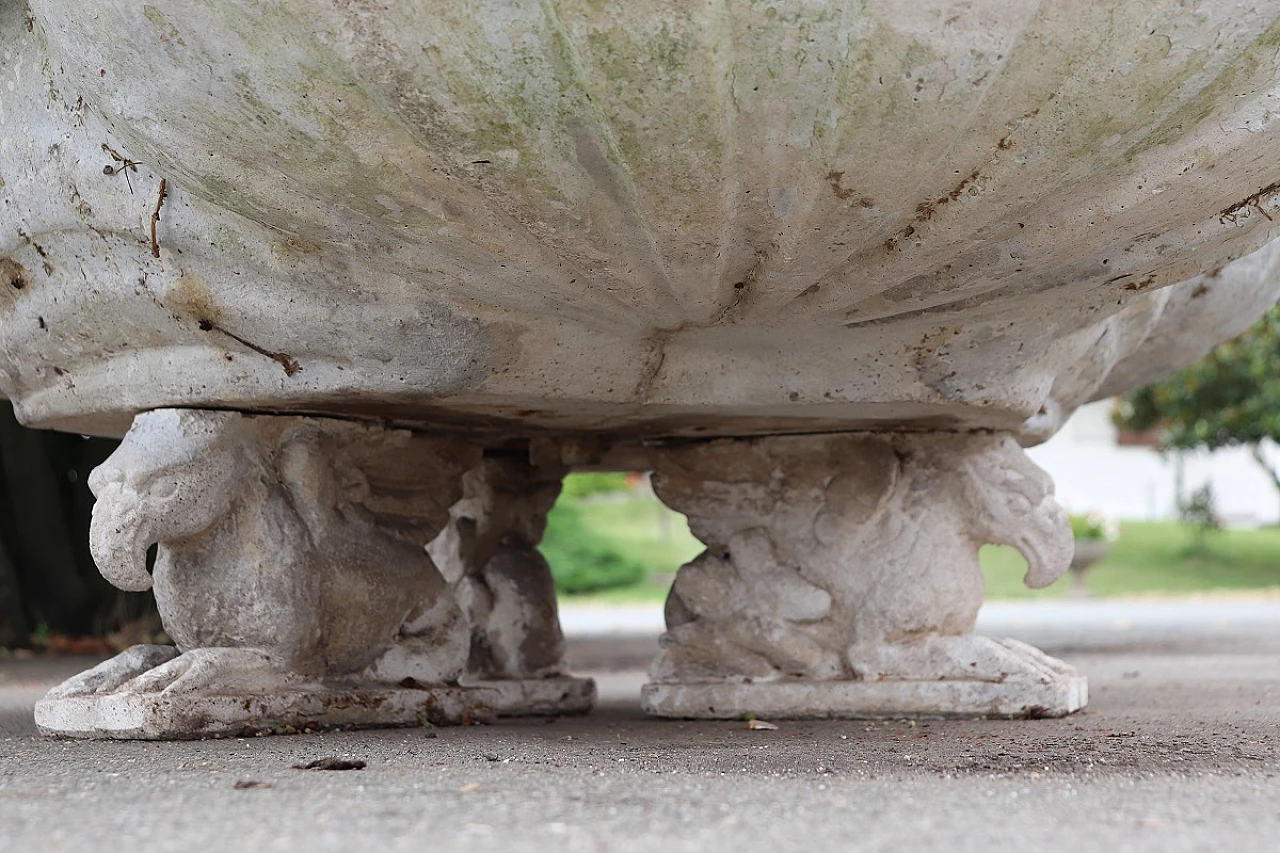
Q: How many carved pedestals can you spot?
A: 3